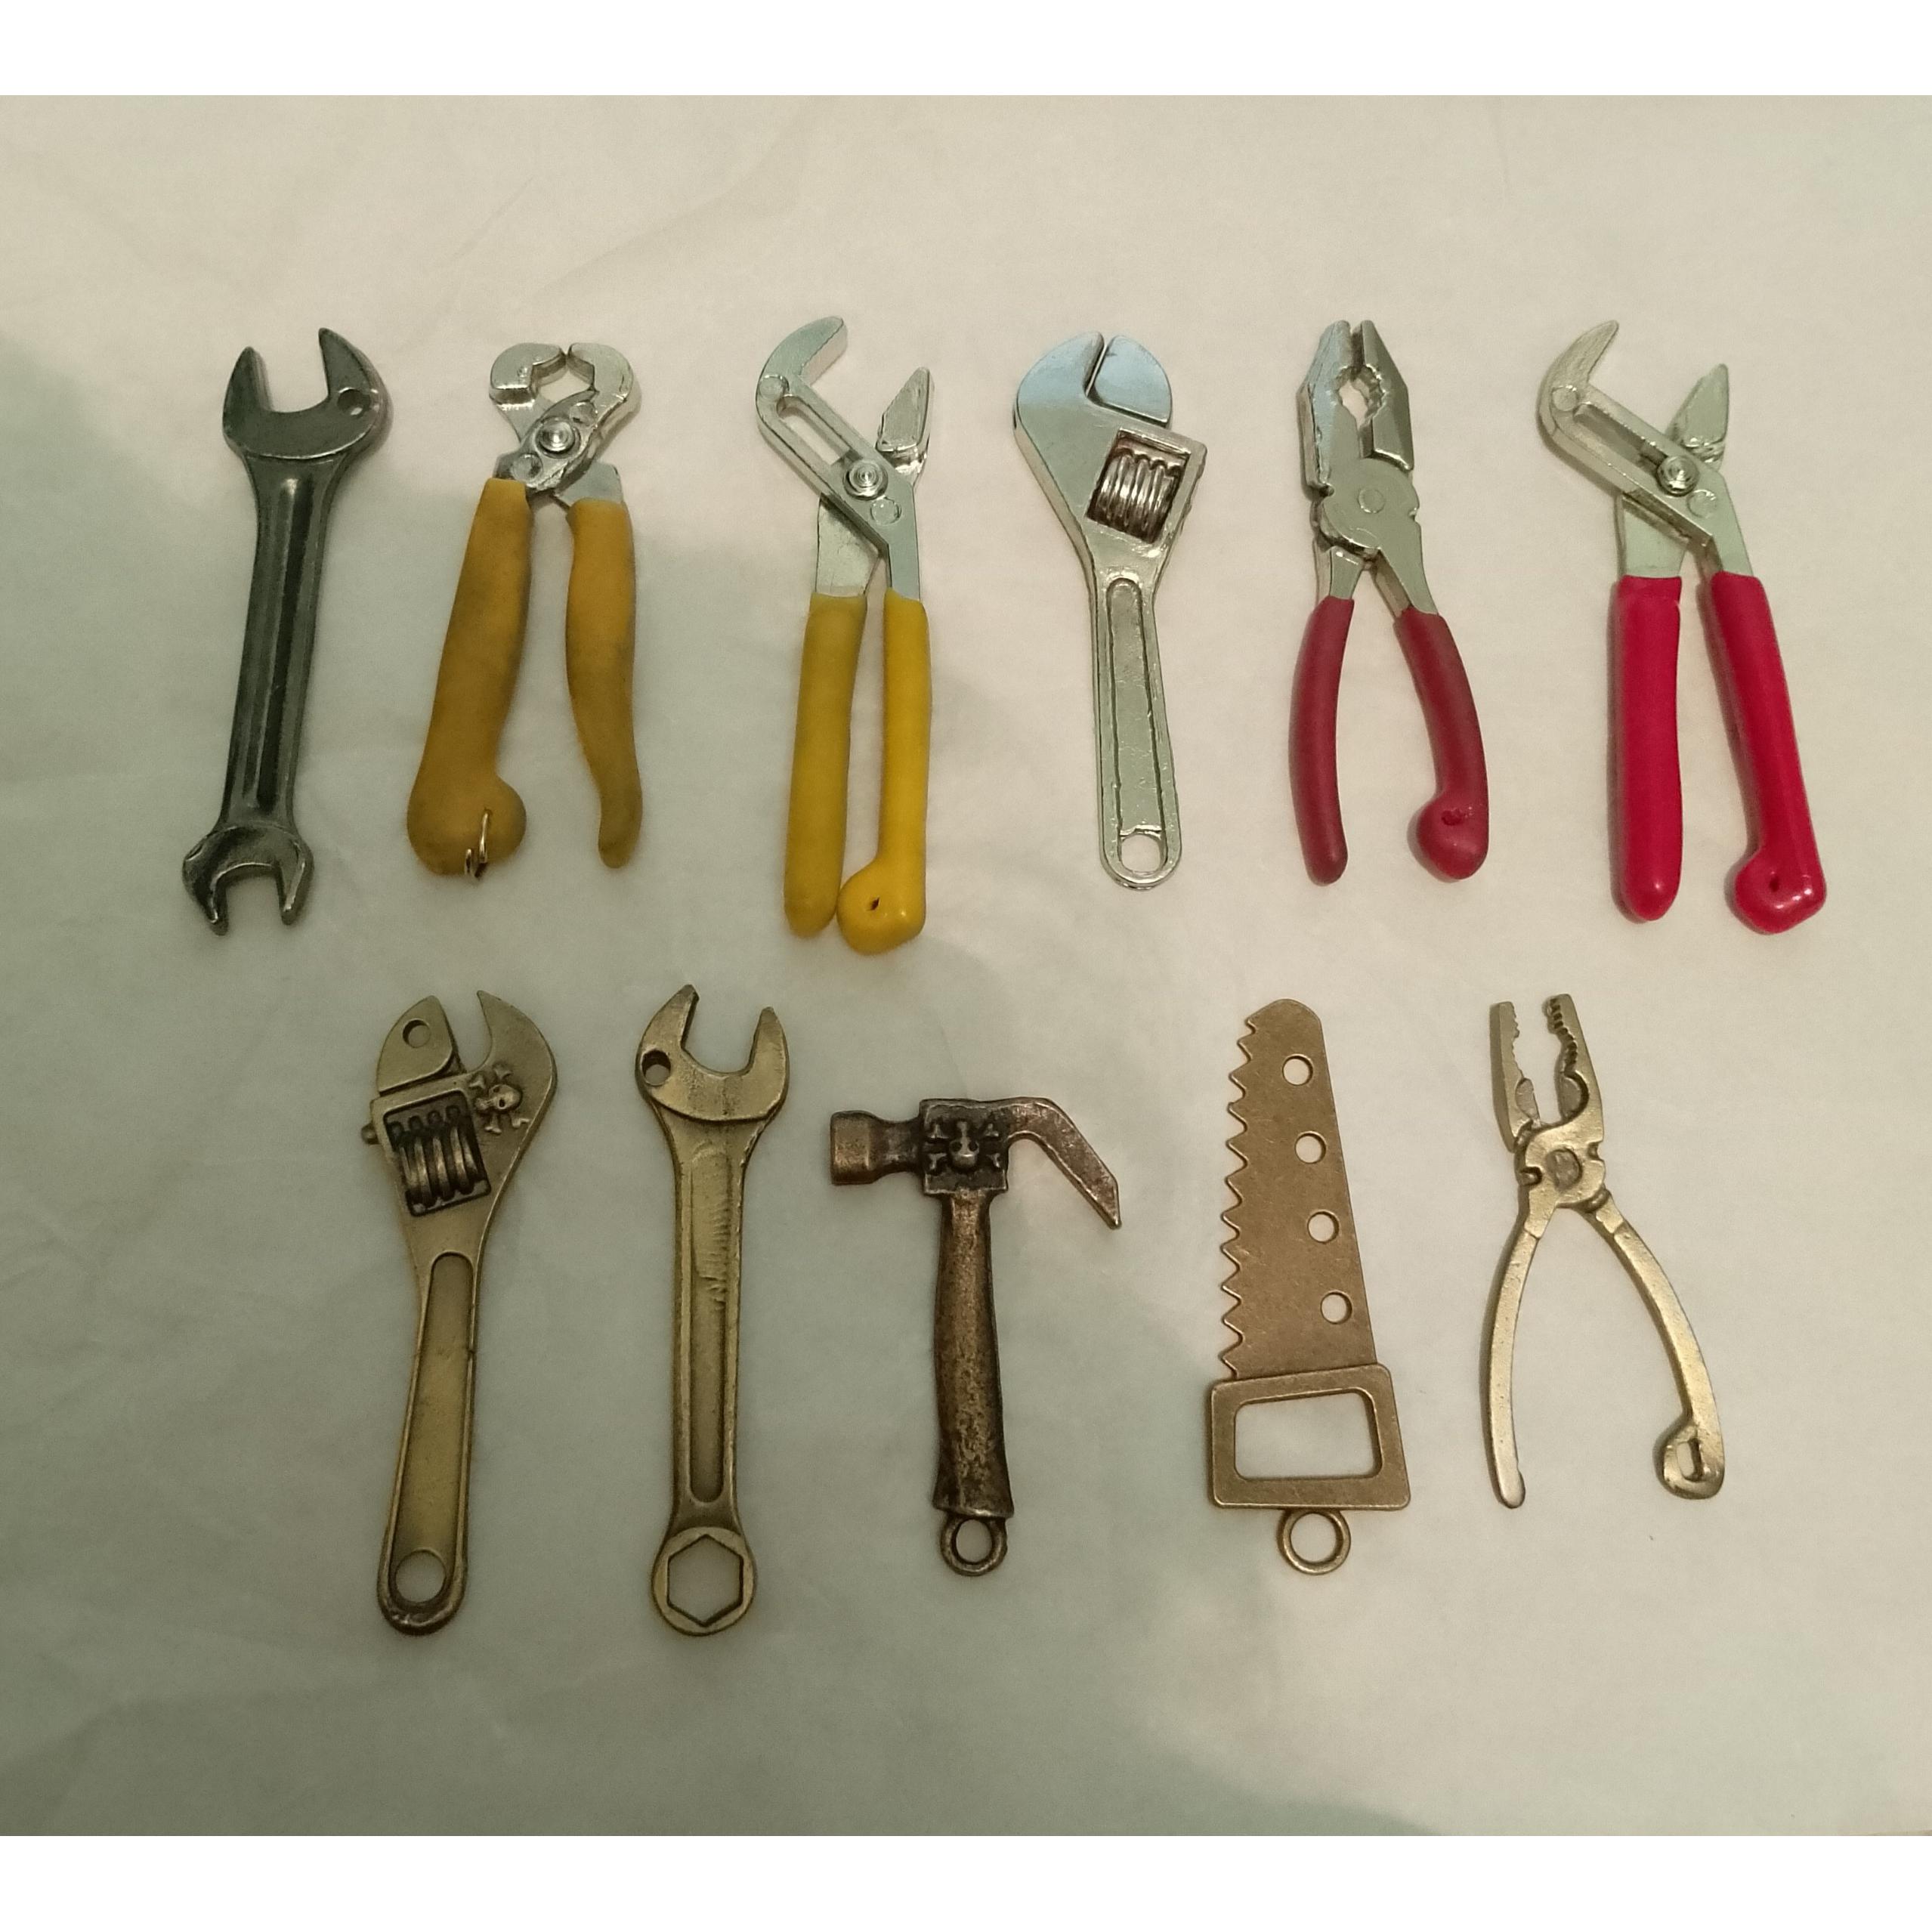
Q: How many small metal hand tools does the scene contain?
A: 11